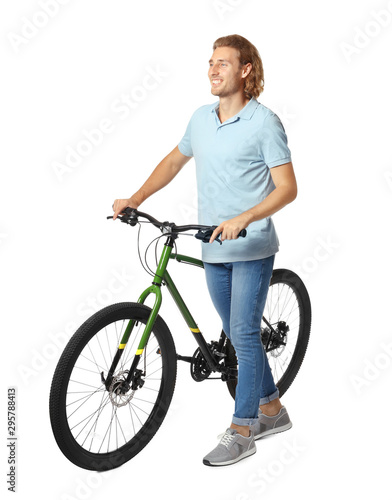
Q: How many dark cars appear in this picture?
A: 0